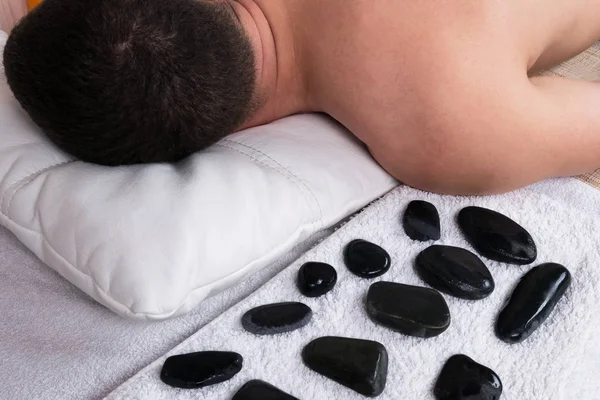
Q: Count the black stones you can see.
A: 12